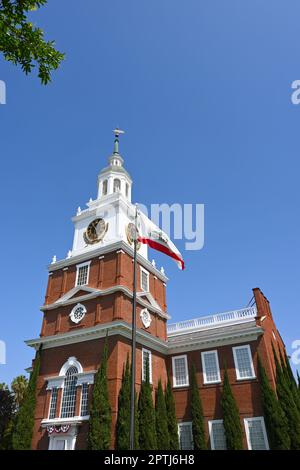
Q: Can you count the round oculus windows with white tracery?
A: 2